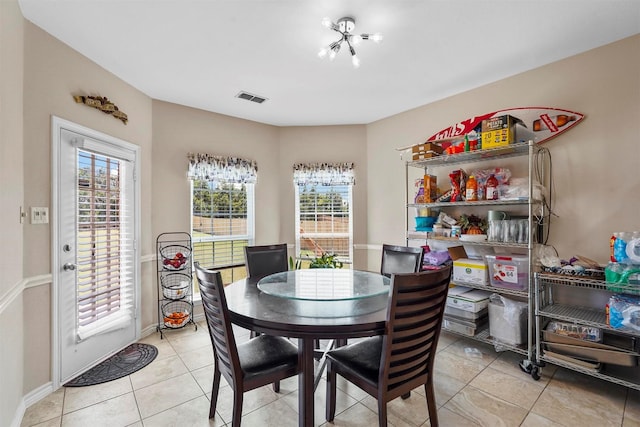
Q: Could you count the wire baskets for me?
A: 3